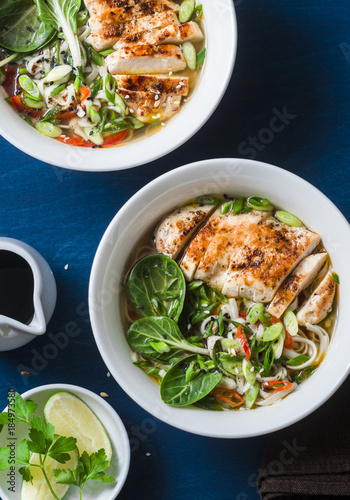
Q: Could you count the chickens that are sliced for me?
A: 2